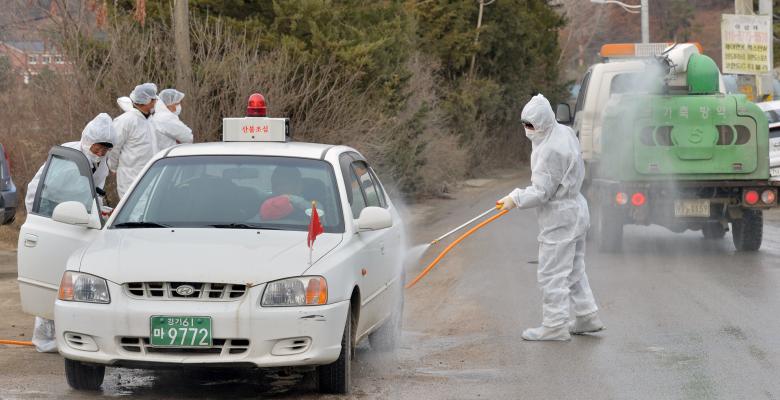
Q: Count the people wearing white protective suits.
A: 4